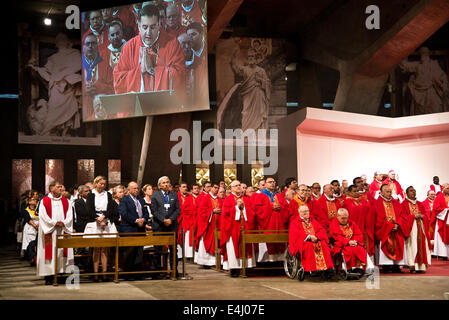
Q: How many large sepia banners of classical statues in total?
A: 3